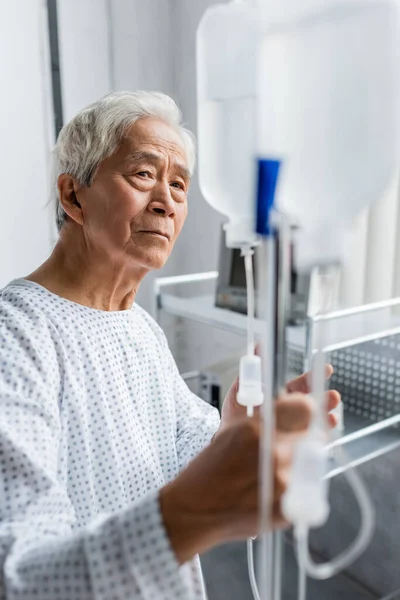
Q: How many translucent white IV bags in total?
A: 2